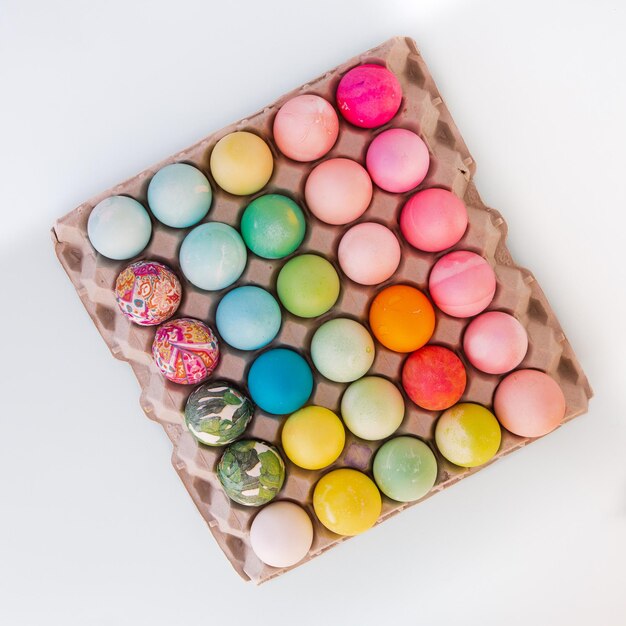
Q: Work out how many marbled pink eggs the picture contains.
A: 2